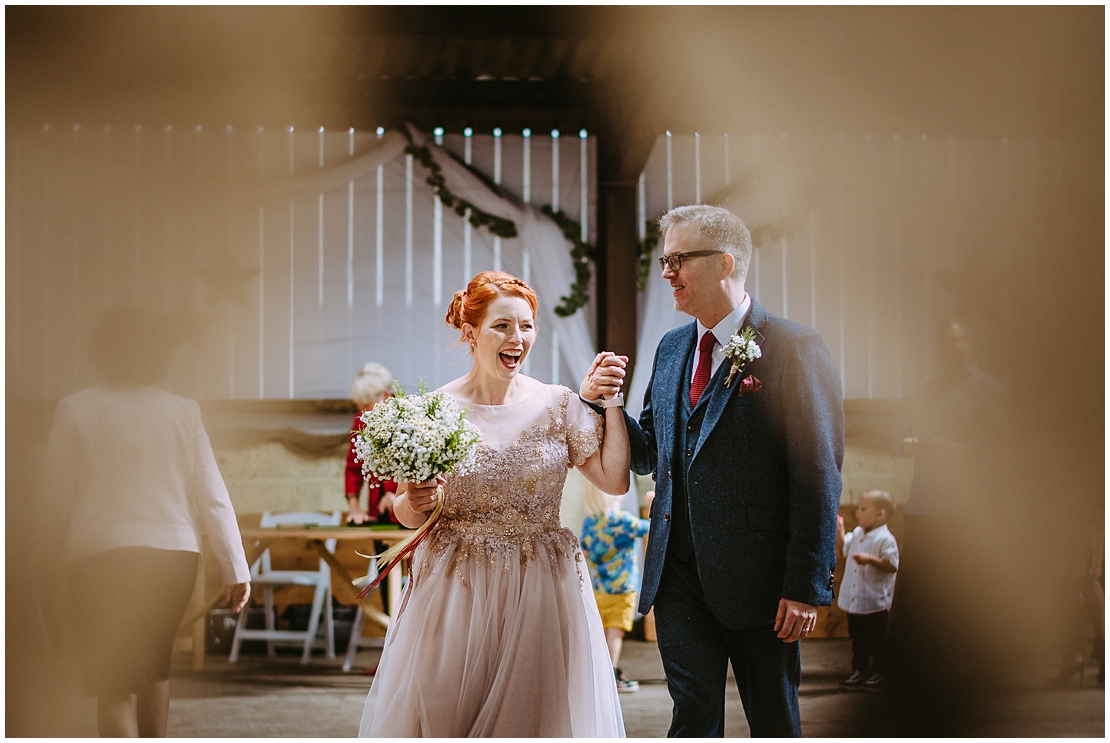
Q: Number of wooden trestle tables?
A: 1